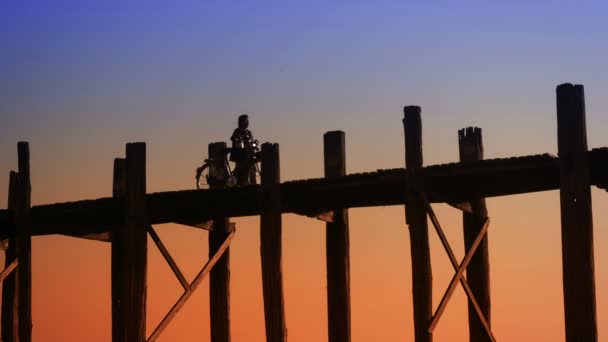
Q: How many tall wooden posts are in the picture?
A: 10